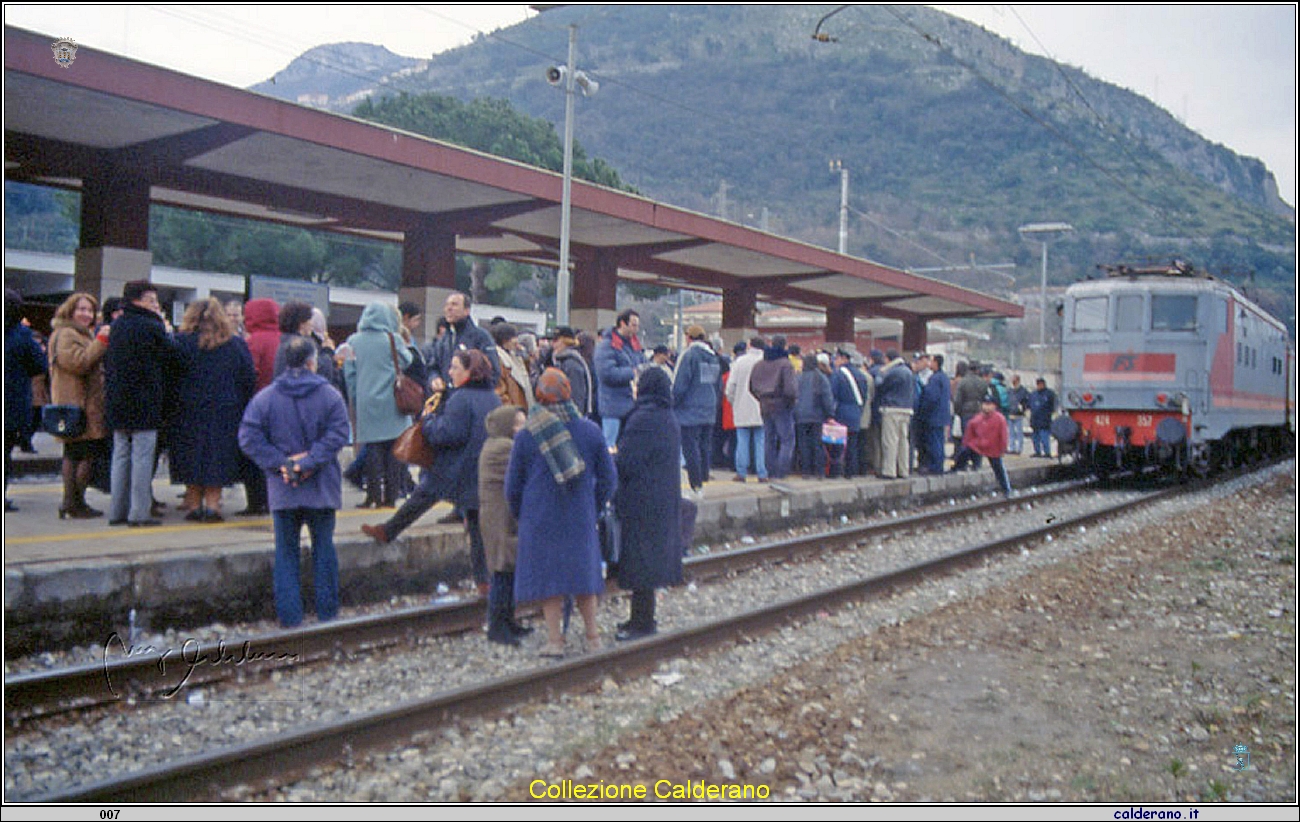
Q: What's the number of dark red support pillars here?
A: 6